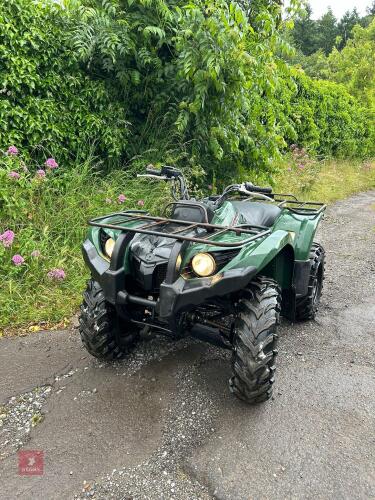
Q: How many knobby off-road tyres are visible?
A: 3